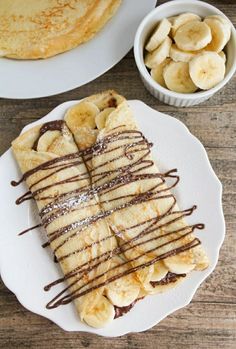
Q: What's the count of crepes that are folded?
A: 2